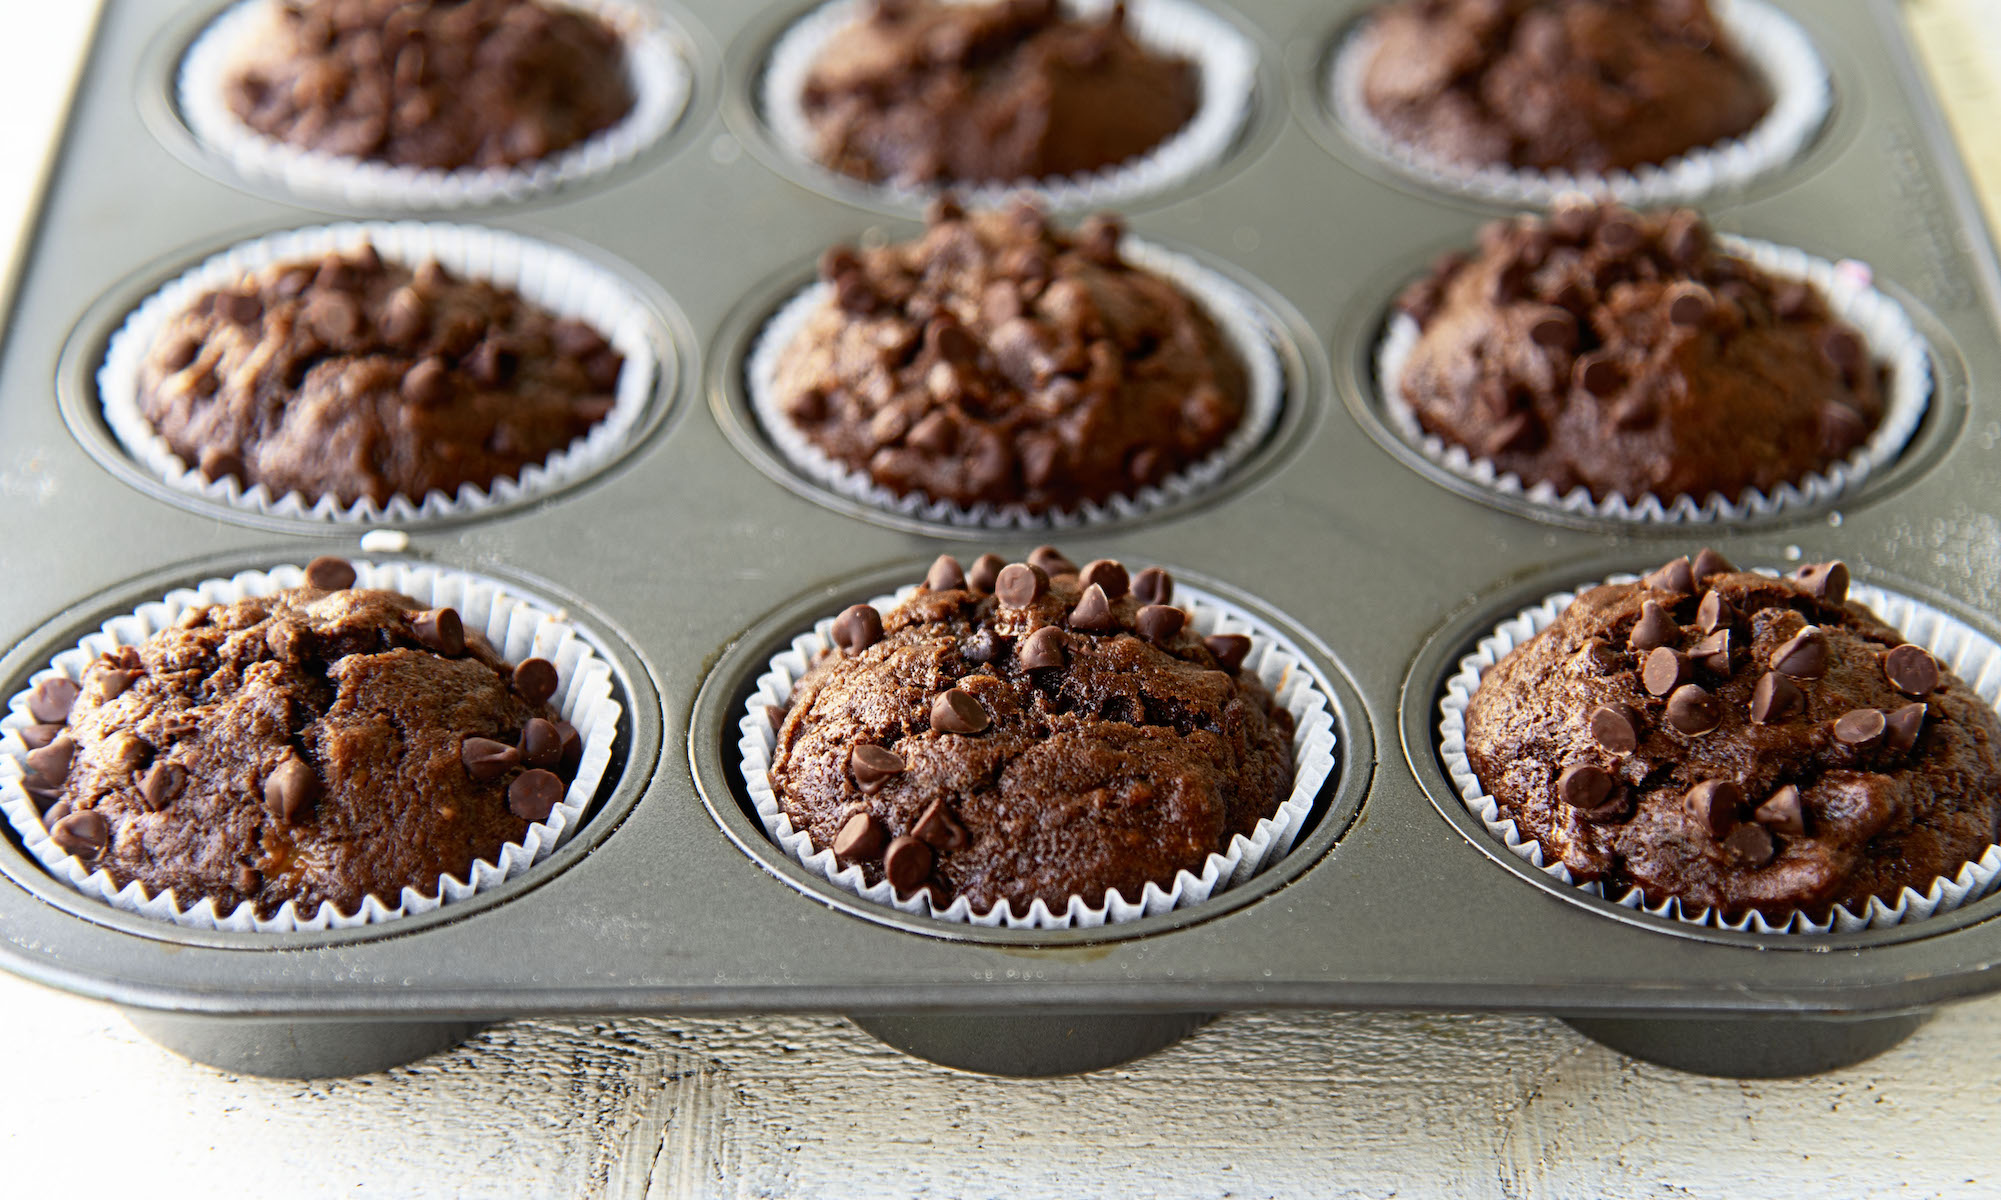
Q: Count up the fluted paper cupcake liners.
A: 9